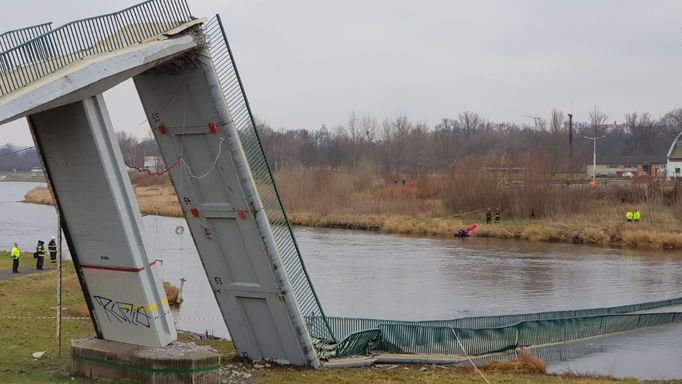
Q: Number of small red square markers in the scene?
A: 4